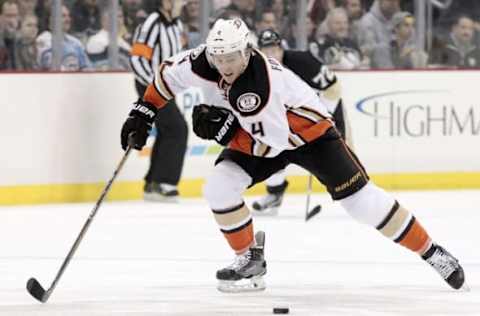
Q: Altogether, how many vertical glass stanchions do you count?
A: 5